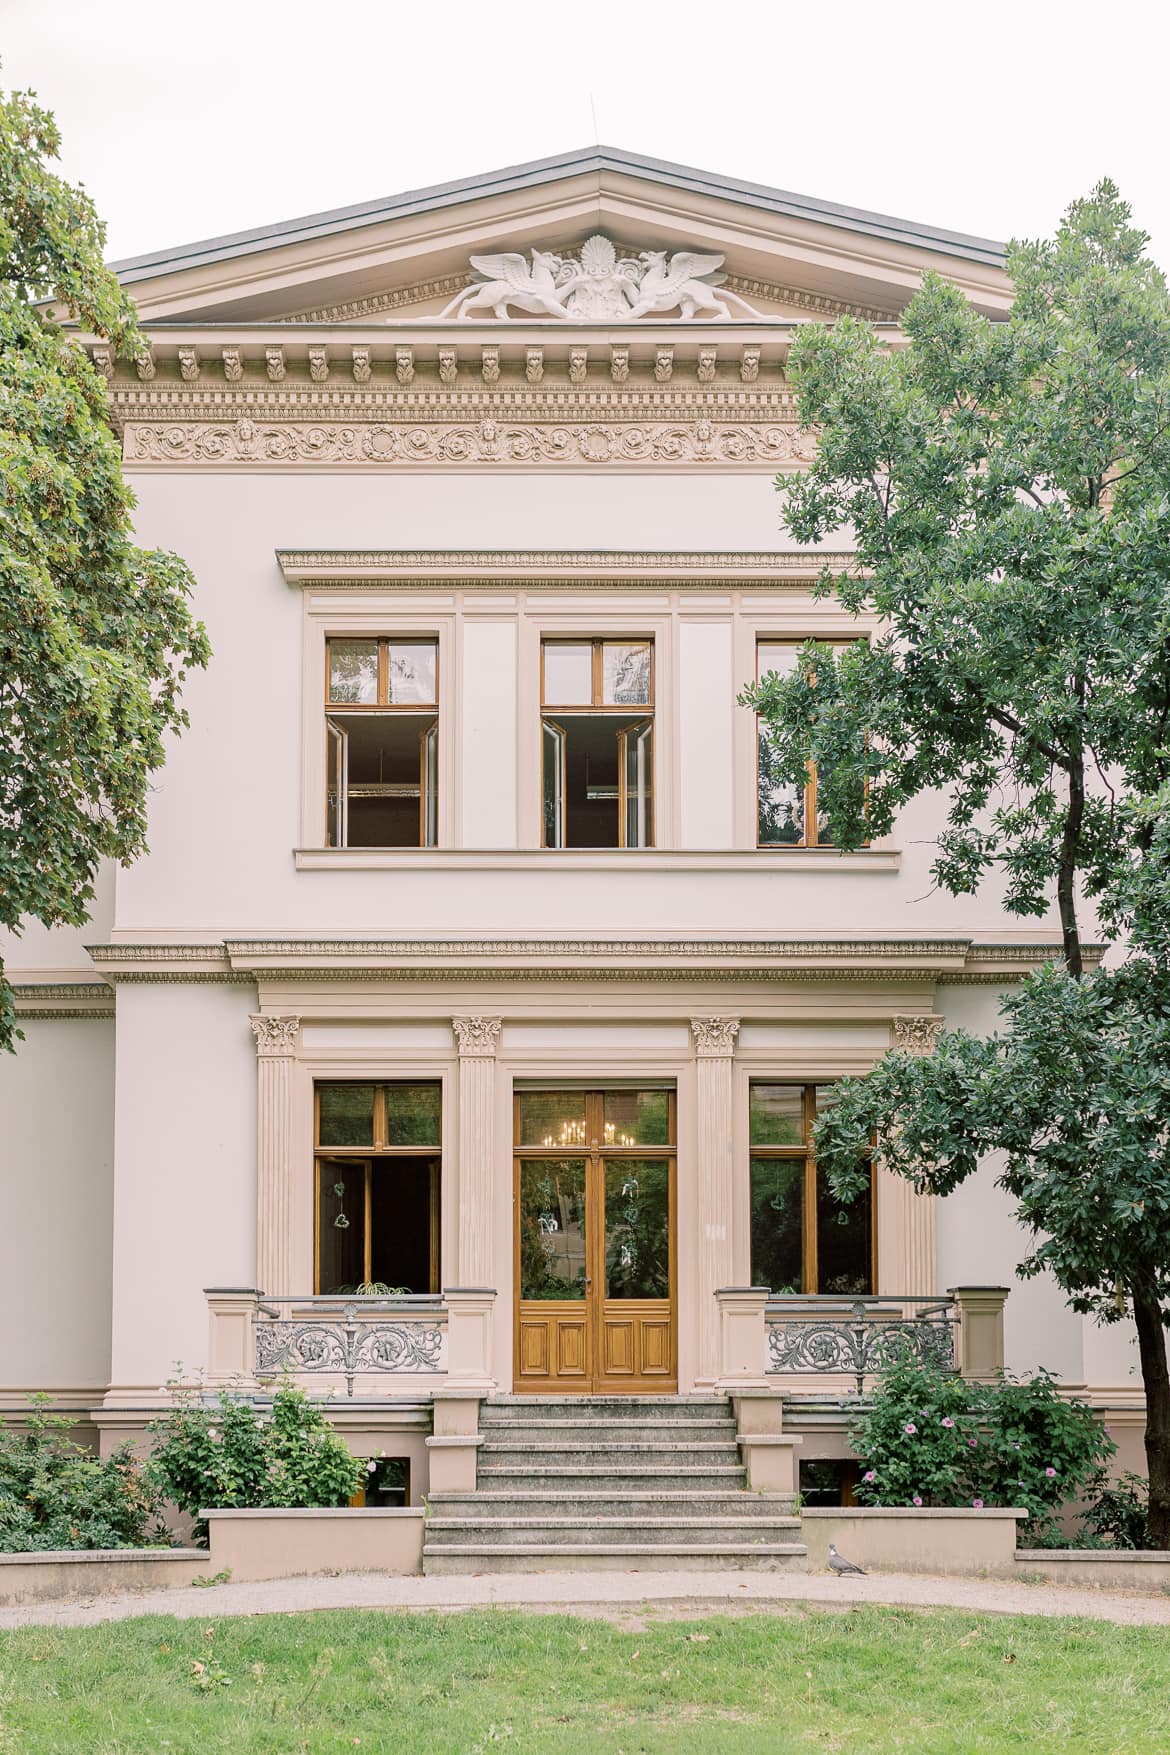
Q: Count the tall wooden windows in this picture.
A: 5